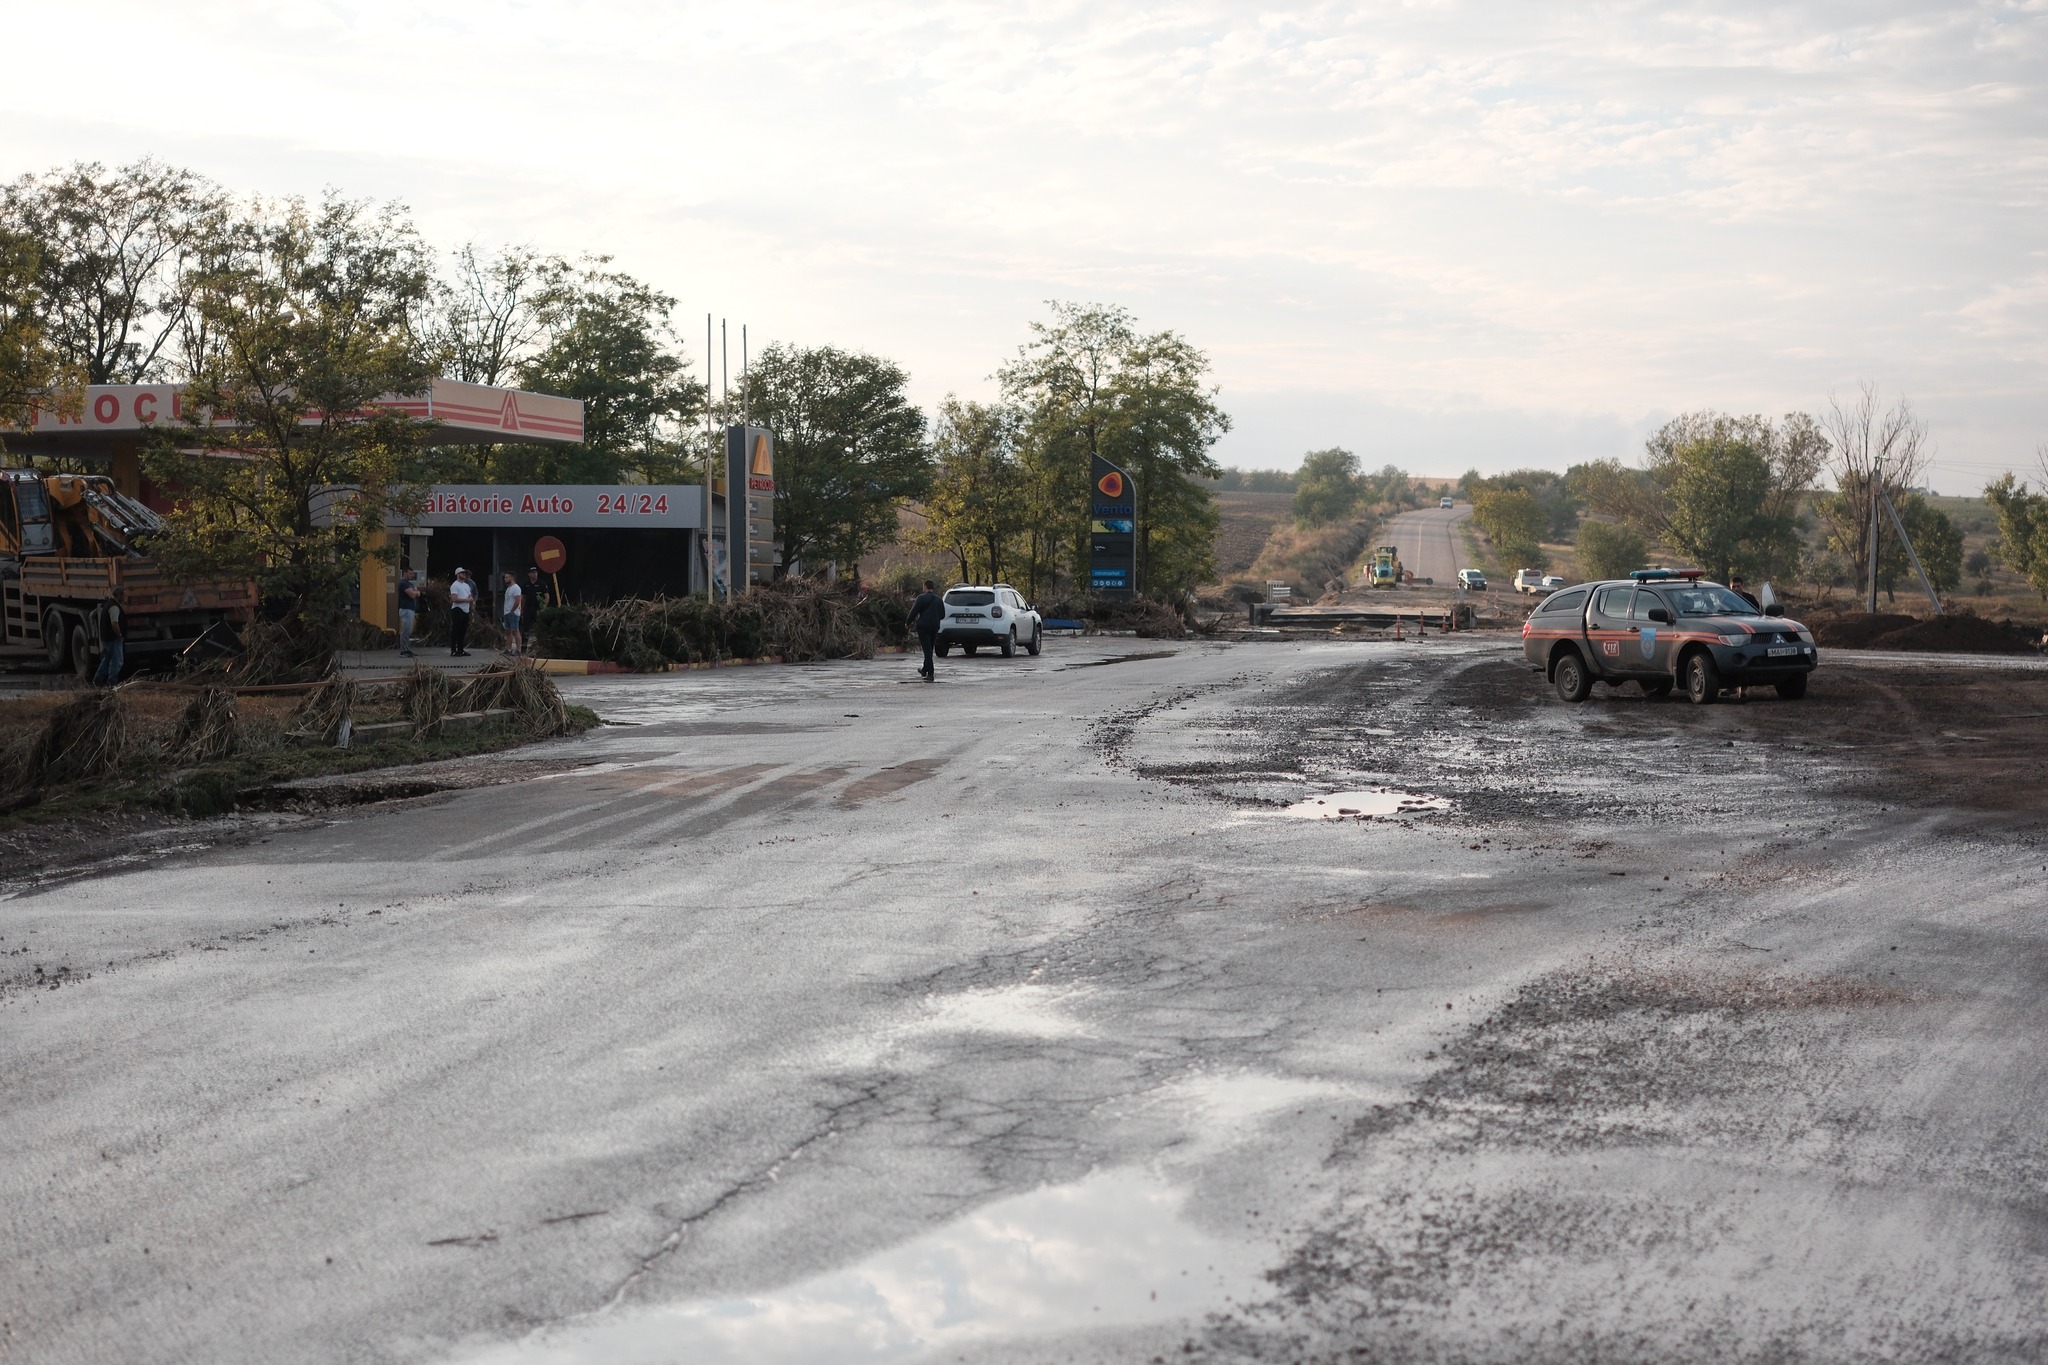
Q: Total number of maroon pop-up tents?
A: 0